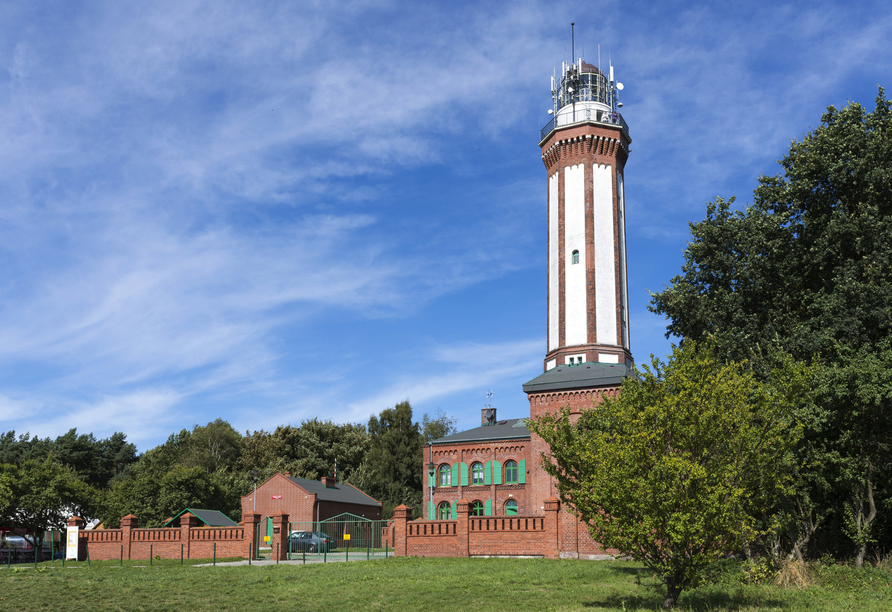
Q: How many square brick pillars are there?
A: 8